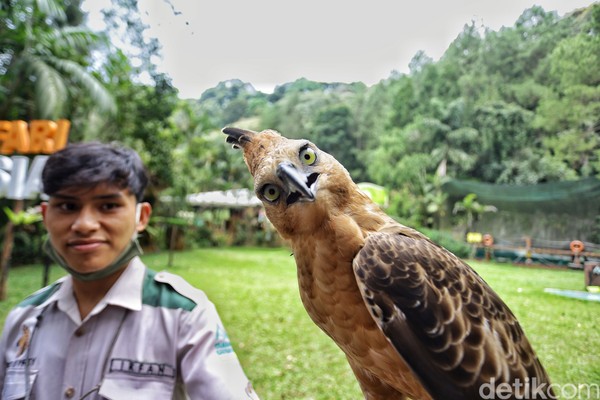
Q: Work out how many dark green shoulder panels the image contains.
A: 2